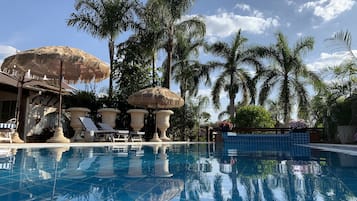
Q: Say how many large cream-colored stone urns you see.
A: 4